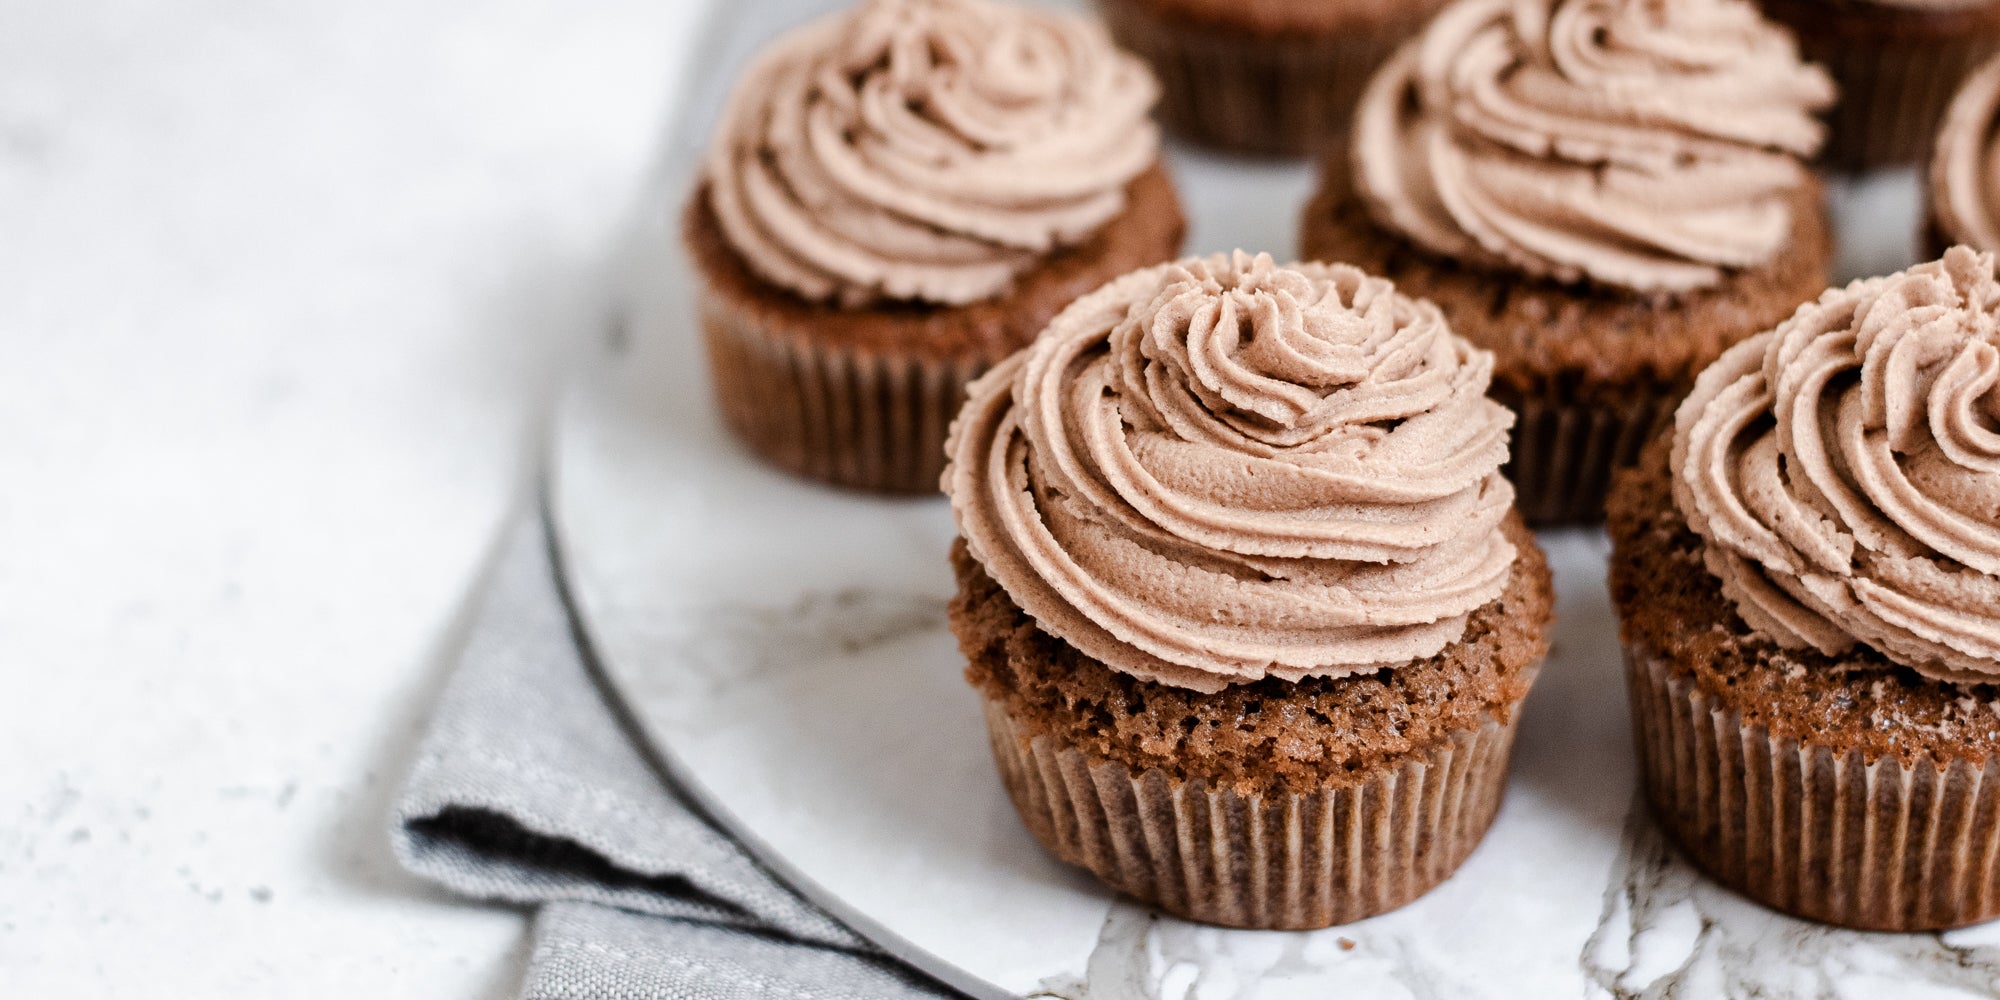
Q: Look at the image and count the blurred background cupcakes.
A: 5